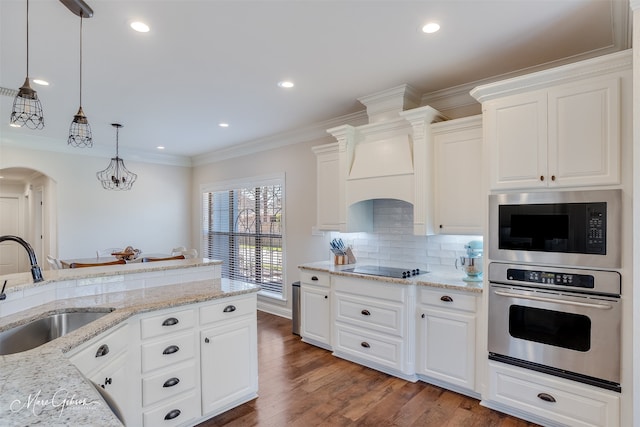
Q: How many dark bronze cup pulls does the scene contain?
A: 11